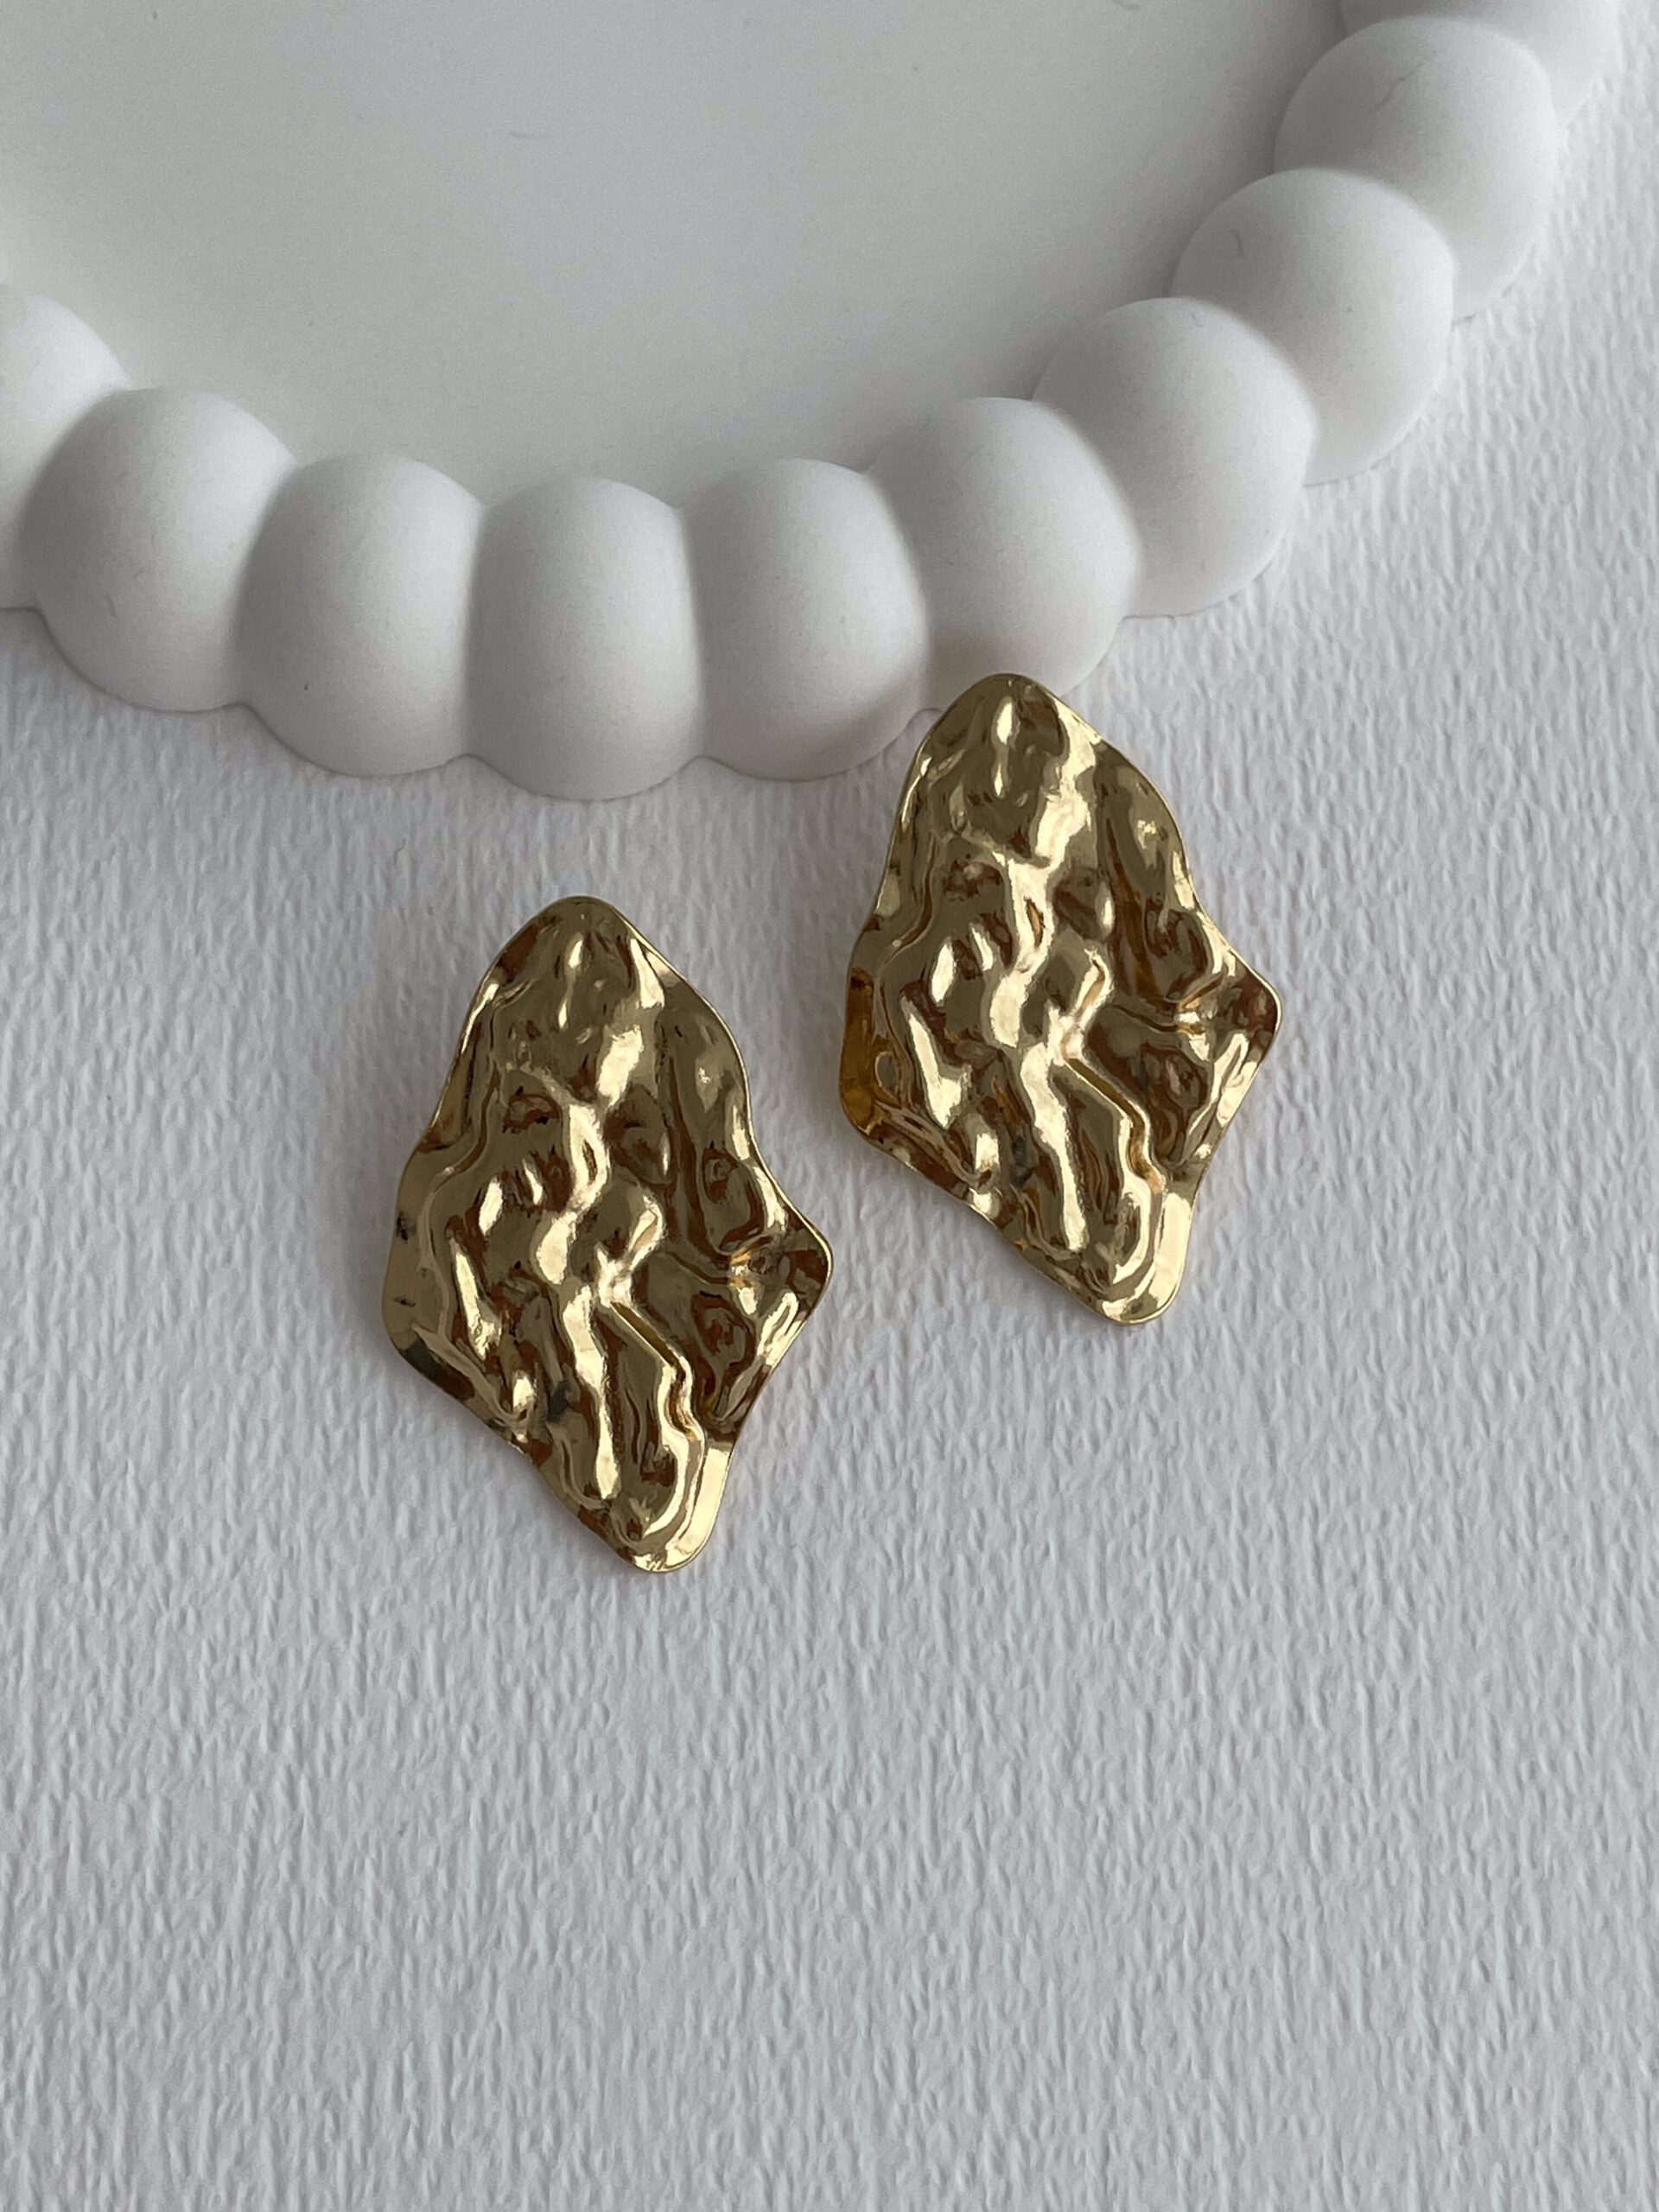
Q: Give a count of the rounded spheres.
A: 10